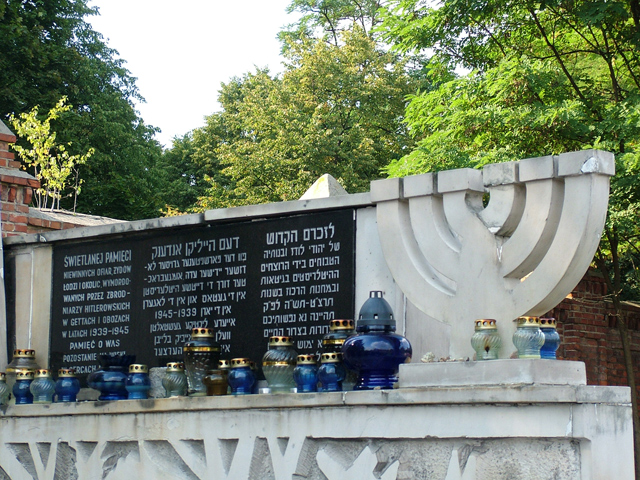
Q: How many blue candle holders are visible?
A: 9